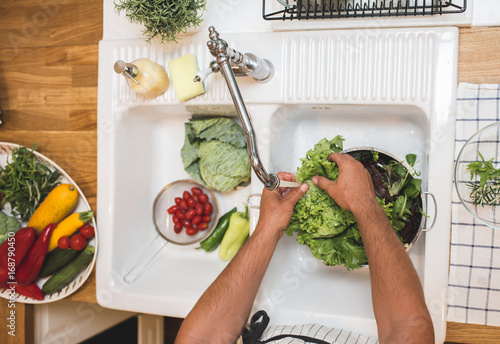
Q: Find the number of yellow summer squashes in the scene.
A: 2